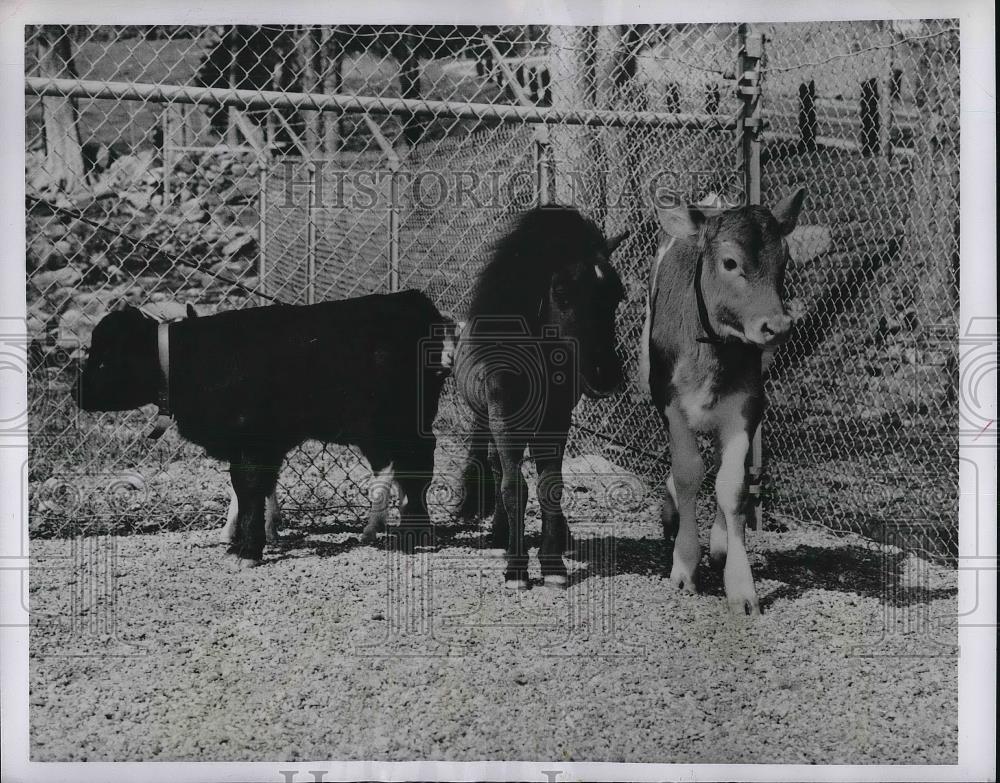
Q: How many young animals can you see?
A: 3